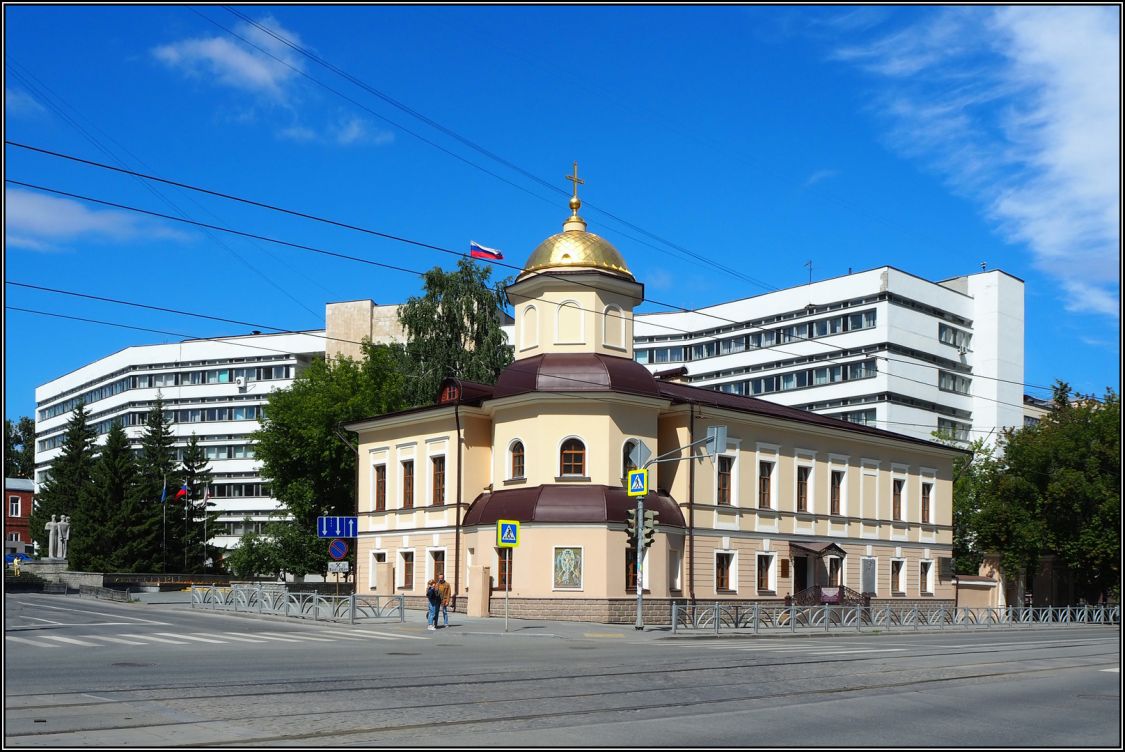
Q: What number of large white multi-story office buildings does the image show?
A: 2